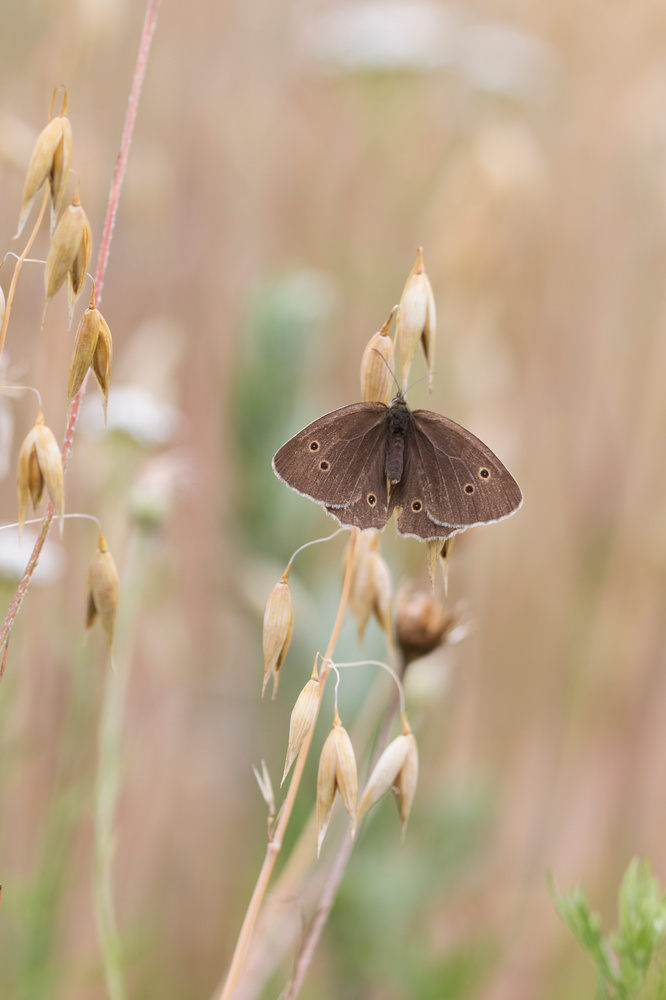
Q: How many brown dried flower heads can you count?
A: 1